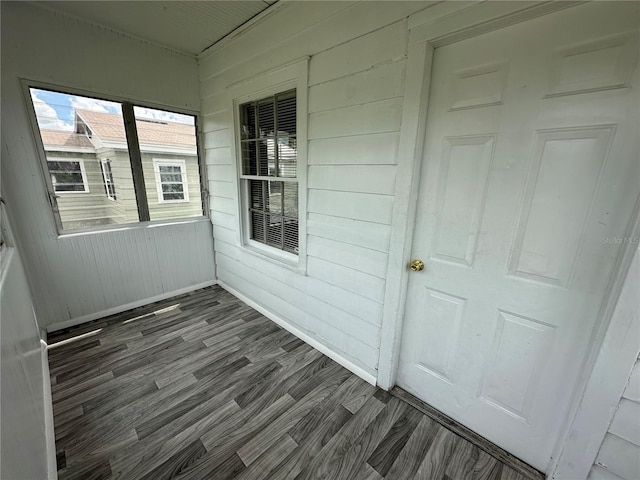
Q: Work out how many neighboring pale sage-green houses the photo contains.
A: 1